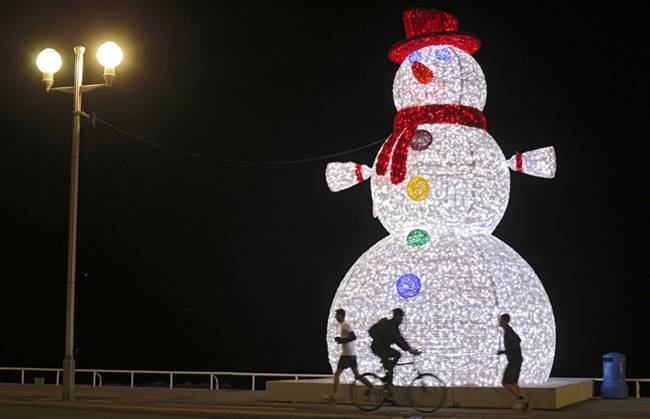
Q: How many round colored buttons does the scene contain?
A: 4